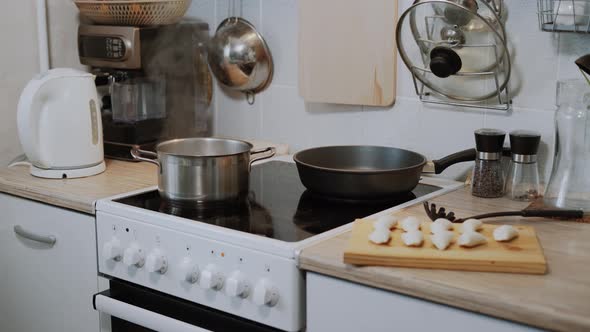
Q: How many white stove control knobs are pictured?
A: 7